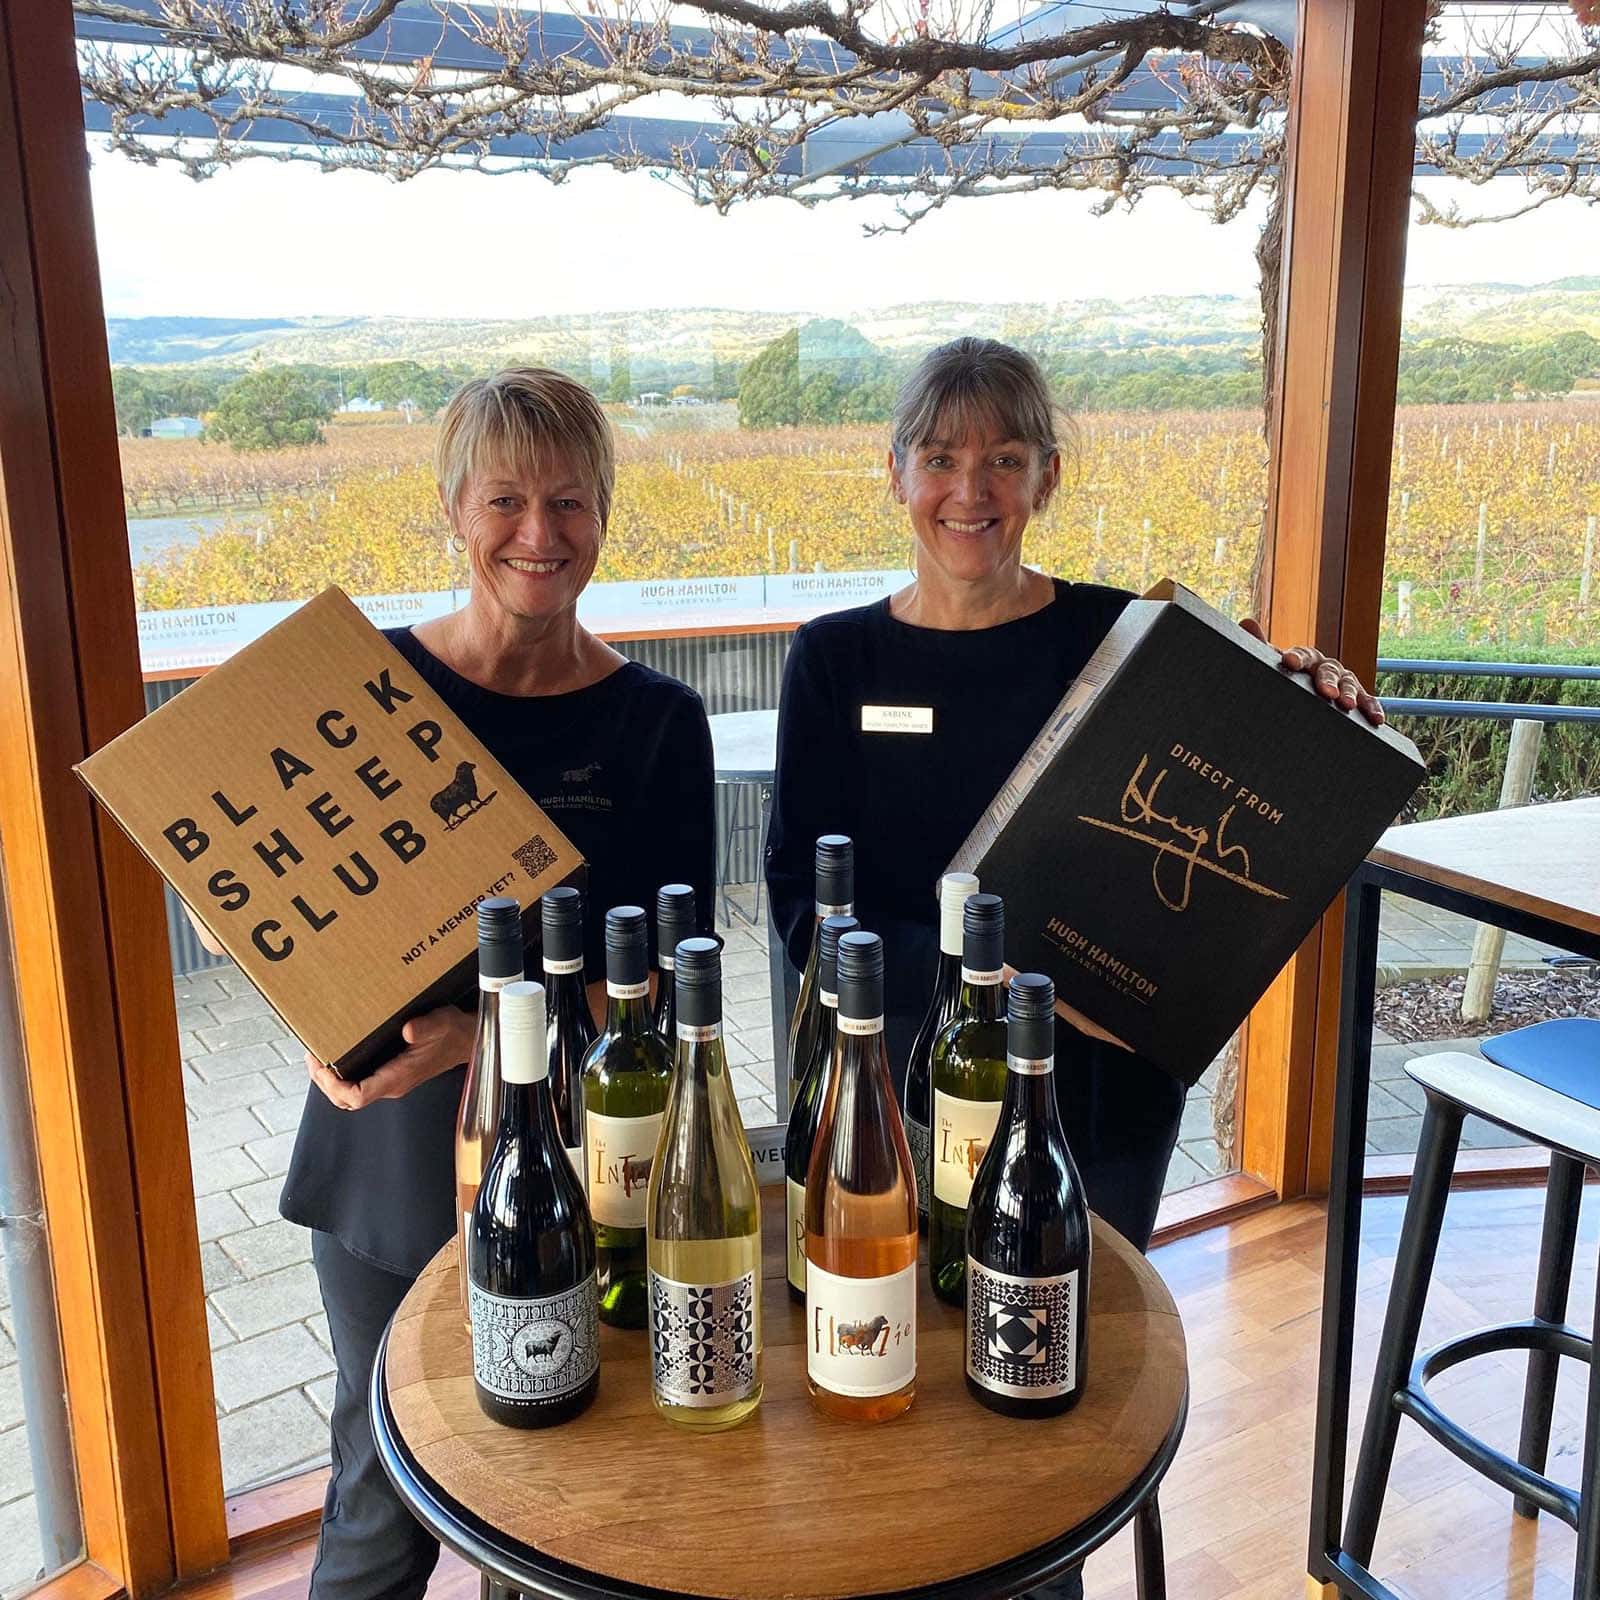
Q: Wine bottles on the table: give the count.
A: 12